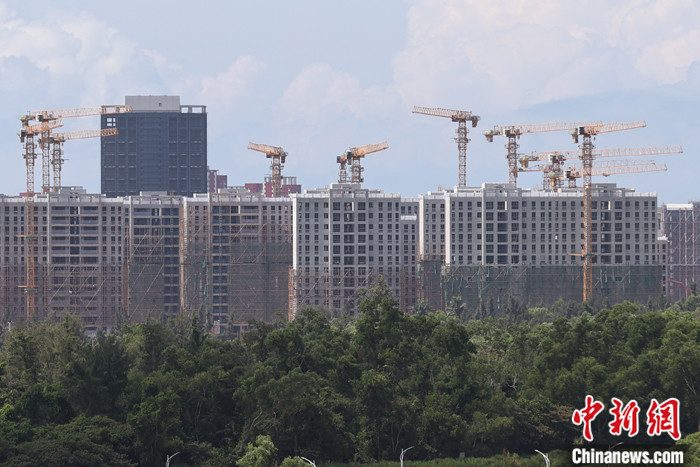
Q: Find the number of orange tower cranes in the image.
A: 12